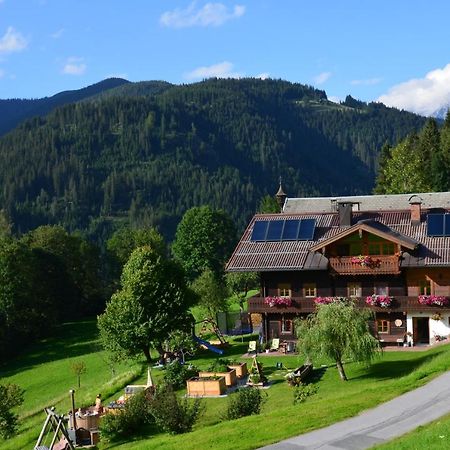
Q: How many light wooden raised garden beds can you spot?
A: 3